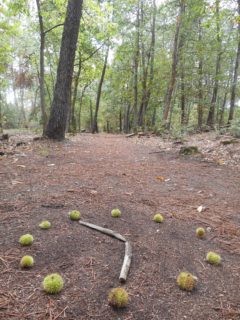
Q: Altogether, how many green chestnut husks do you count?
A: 11